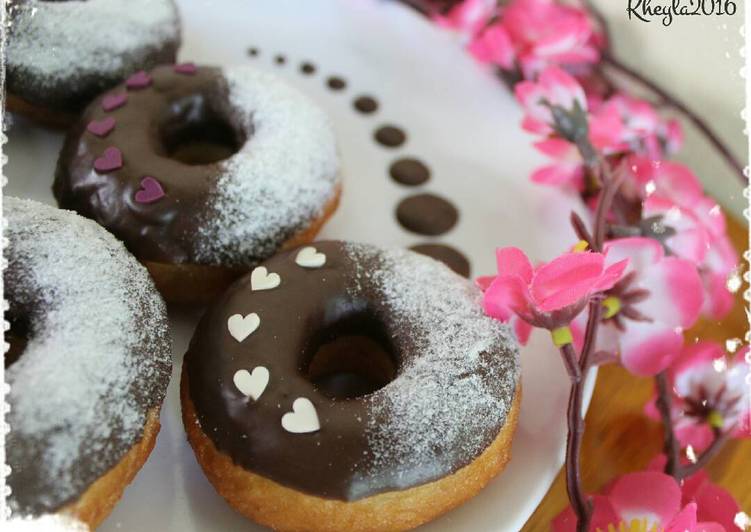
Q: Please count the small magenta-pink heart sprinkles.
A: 6